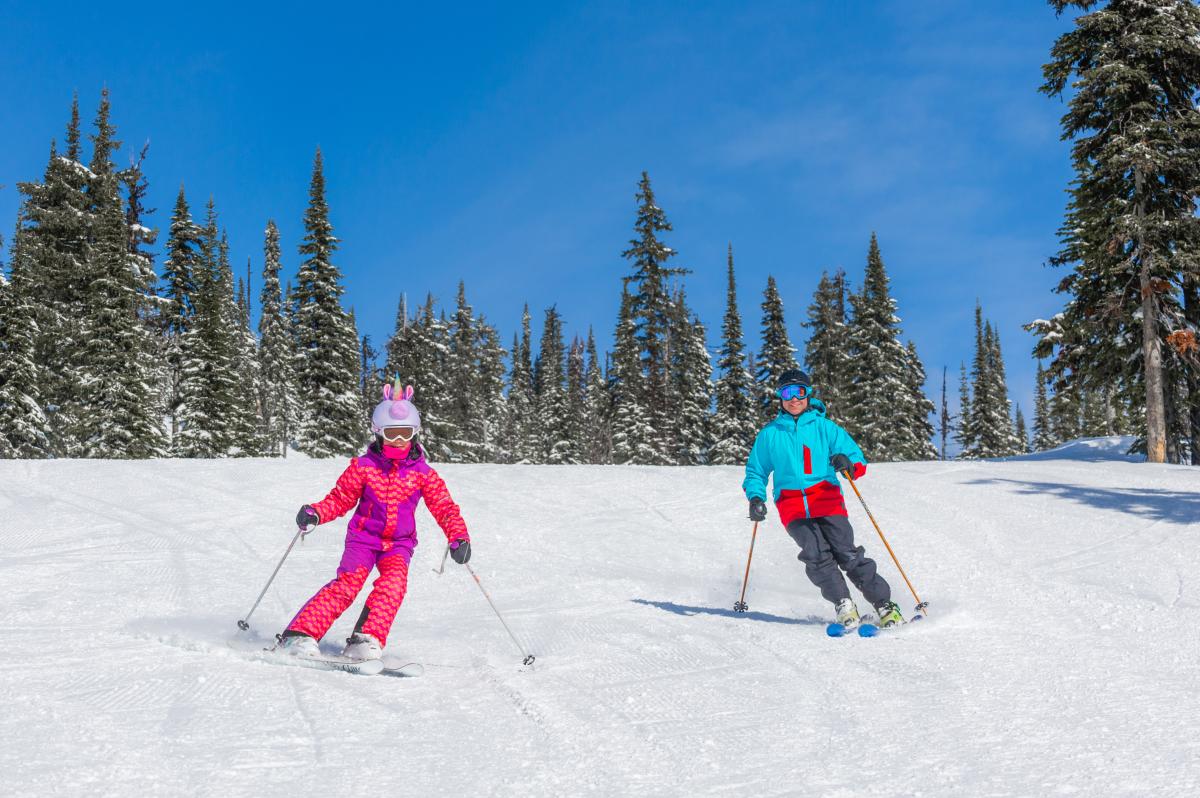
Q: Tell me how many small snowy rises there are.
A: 1